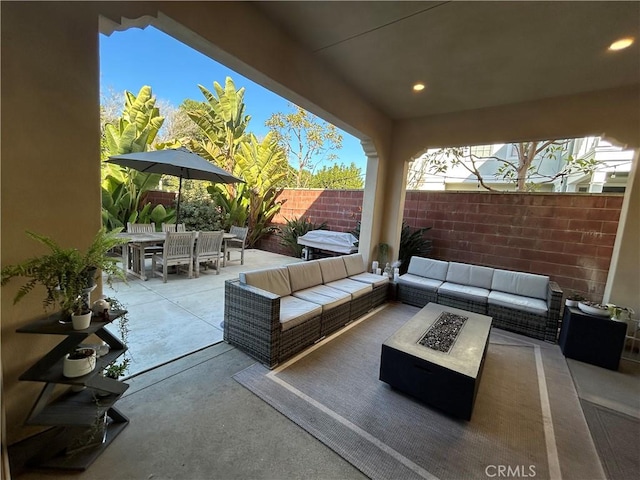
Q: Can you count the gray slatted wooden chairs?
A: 5